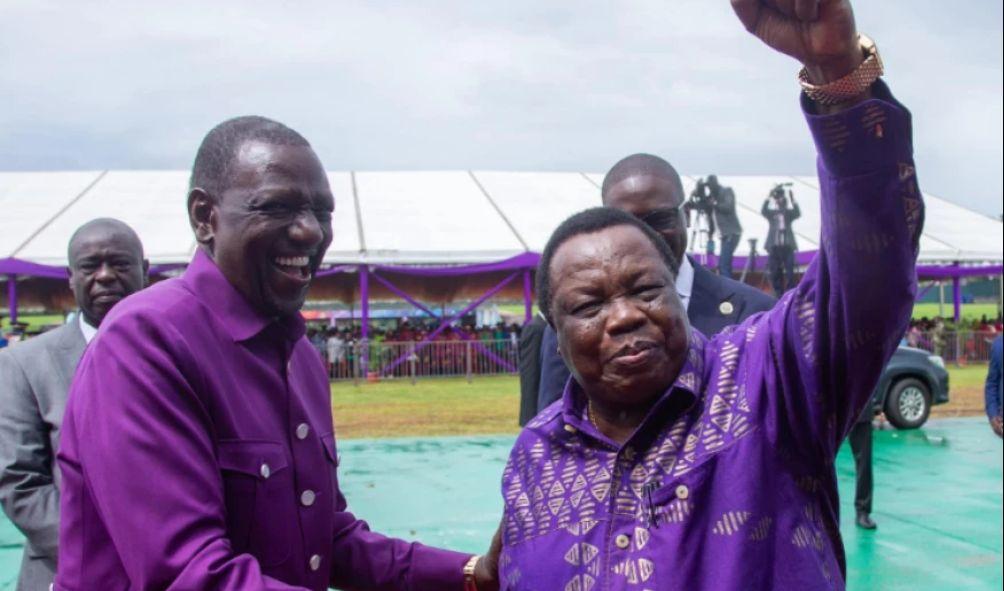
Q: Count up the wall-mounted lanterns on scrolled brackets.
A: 0